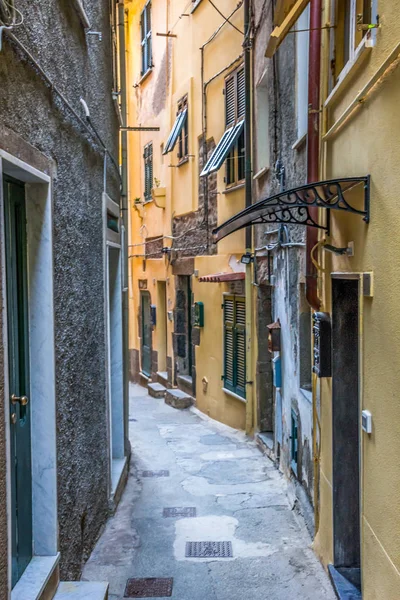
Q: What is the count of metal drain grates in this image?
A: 4